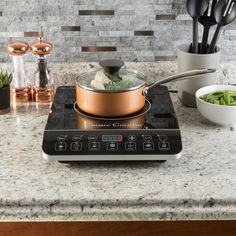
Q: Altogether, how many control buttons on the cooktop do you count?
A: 13